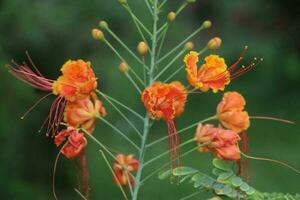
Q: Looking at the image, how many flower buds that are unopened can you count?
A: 10